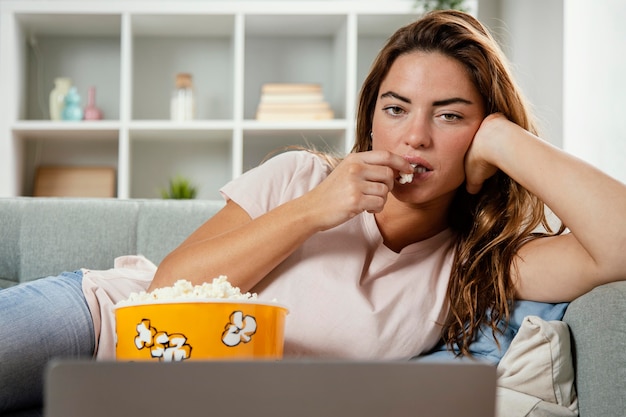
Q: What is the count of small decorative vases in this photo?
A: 3